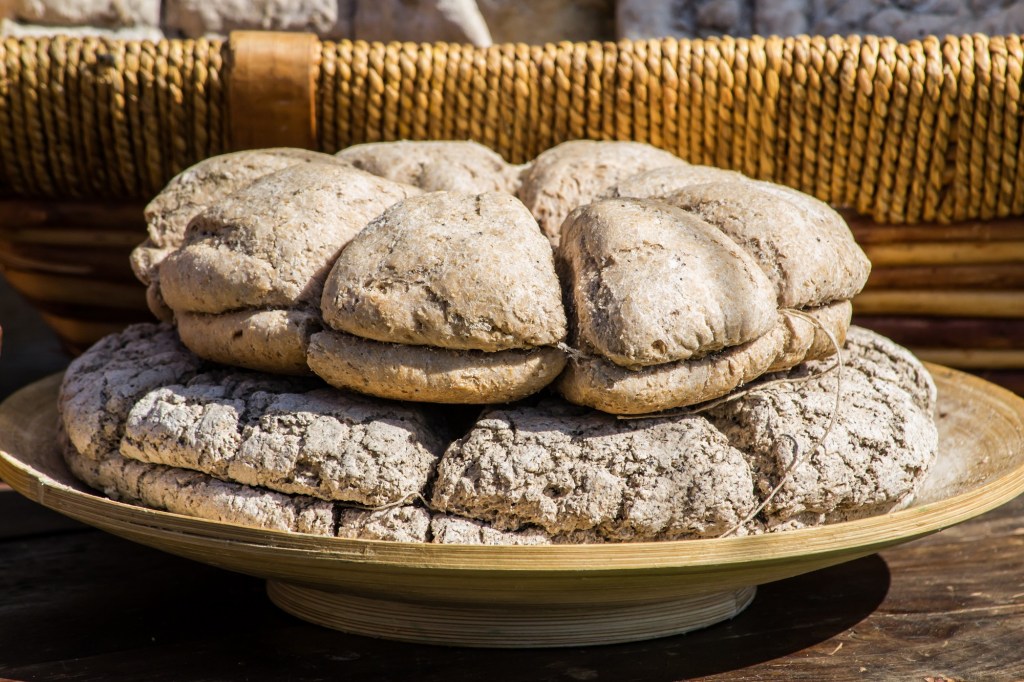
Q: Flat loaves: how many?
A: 2